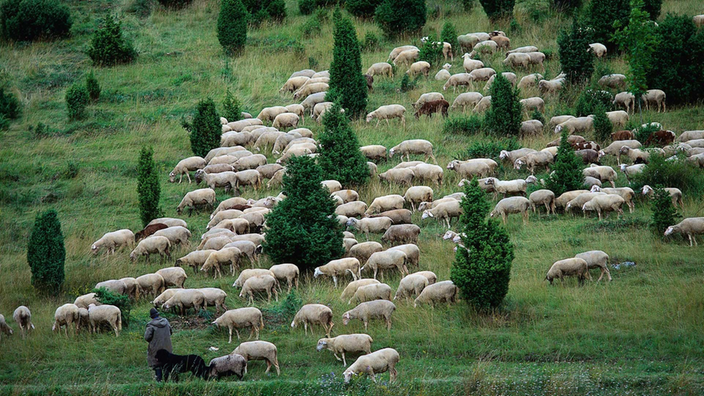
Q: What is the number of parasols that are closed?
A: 0